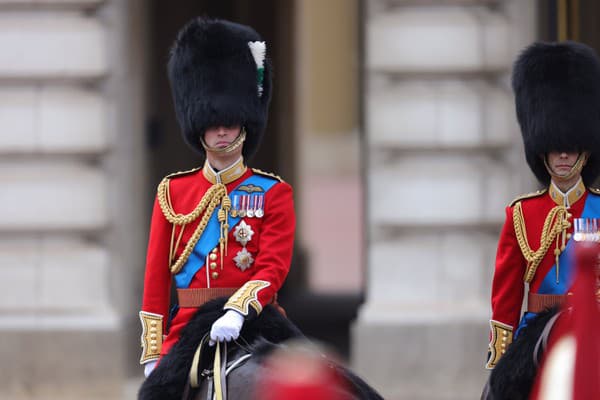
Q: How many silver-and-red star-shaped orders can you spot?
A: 2